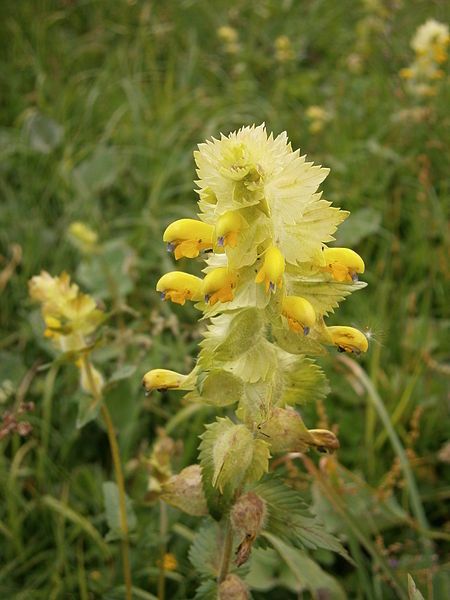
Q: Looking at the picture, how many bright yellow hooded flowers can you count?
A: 9